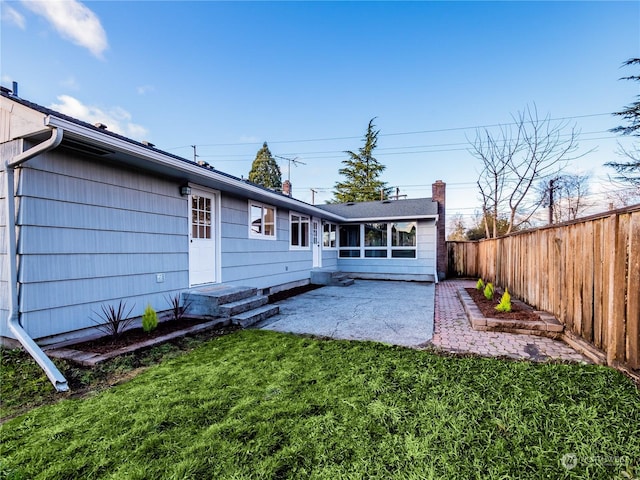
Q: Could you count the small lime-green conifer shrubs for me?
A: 4